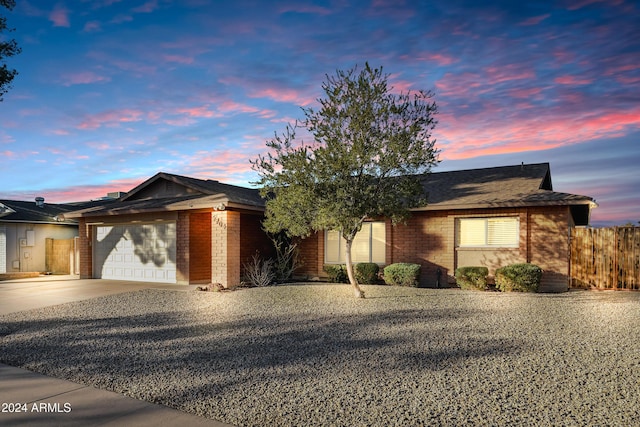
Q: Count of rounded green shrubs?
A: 5